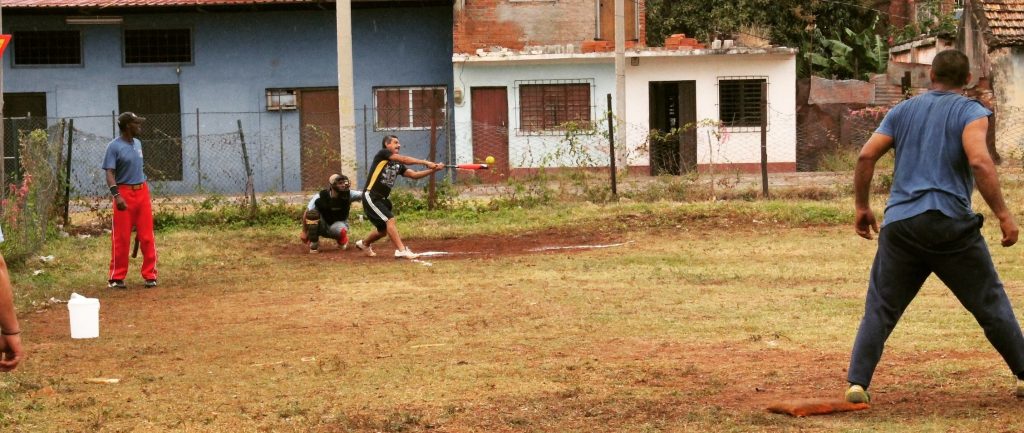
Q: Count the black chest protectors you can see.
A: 1